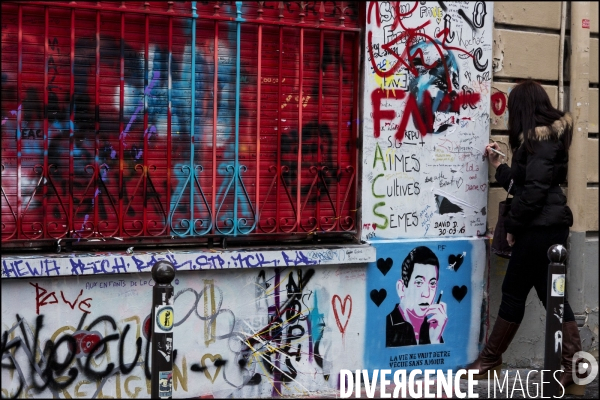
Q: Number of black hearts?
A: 4